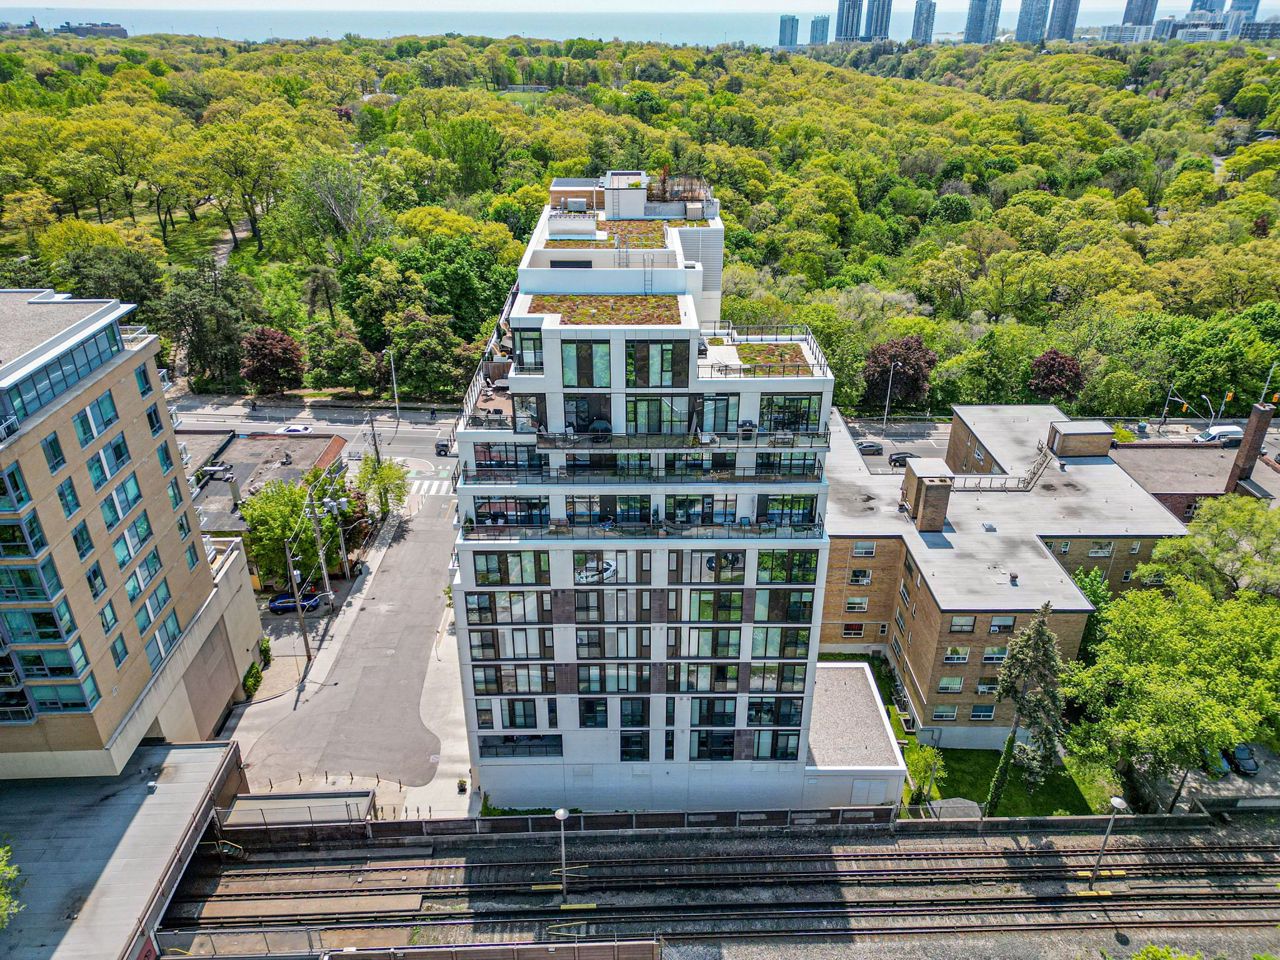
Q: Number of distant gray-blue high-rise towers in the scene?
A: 11